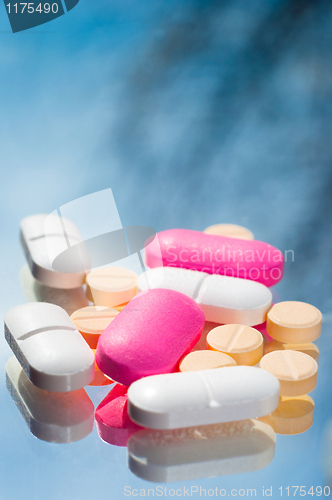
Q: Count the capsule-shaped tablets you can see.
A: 6